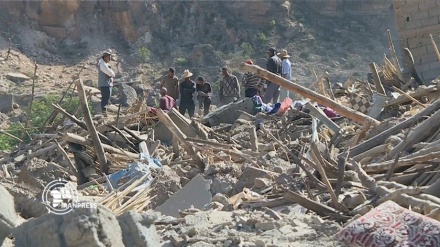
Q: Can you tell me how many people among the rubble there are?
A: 9